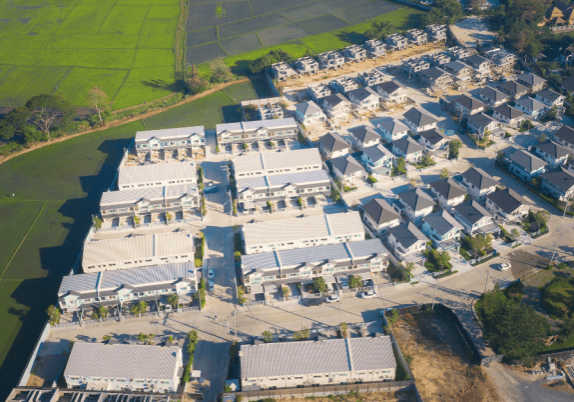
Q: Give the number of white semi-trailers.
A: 0